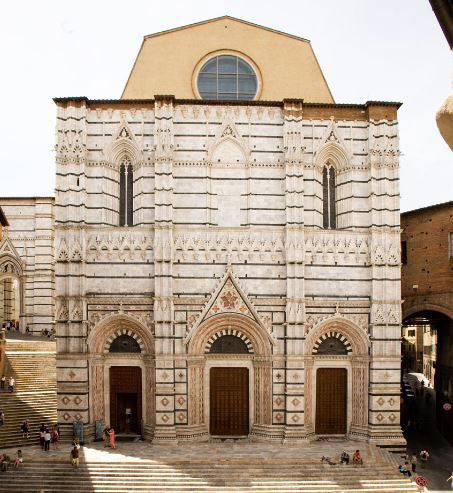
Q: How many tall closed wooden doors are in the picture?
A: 2